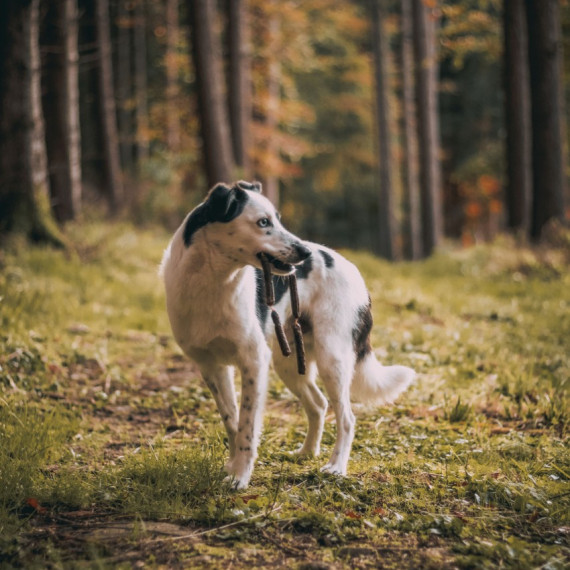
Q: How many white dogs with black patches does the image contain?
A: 1